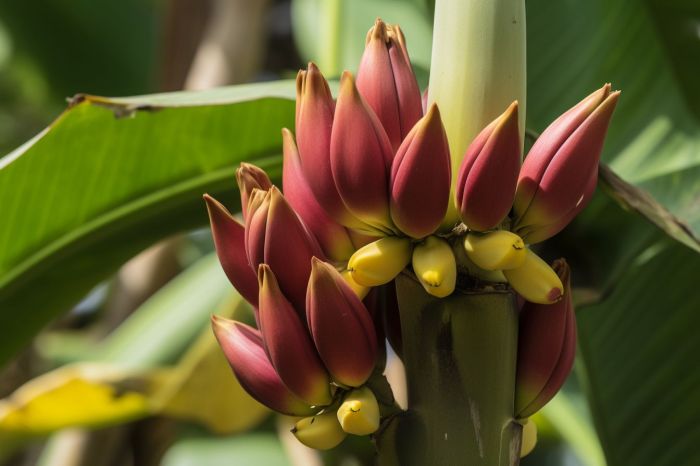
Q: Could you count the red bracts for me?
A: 14